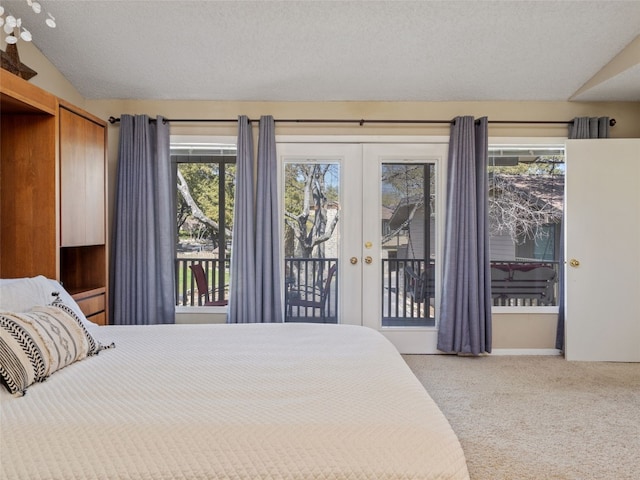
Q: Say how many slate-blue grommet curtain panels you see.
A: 5